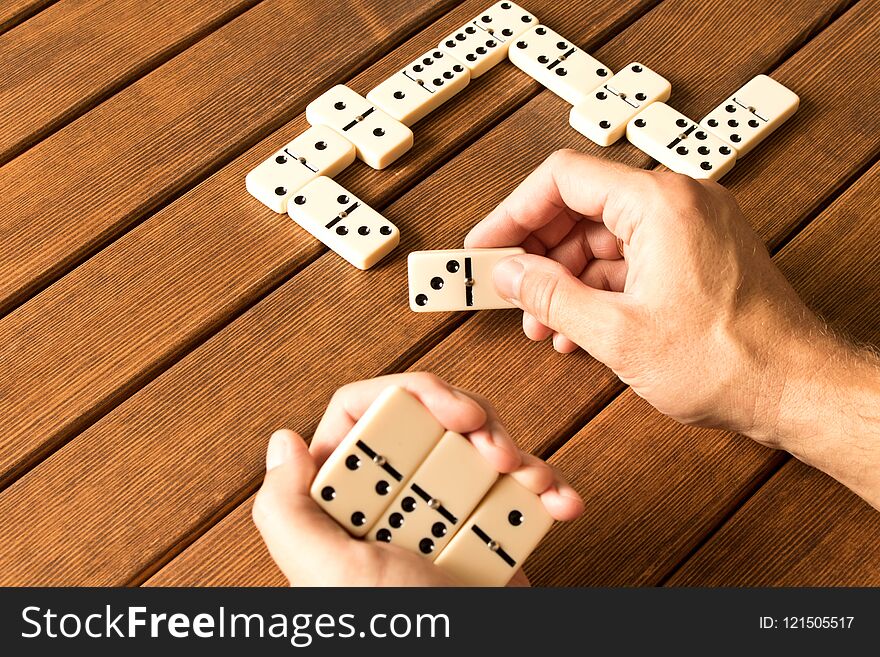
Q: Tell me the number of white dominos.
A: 13